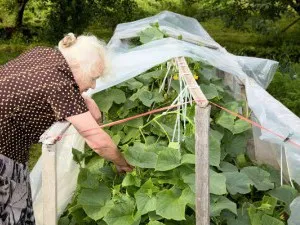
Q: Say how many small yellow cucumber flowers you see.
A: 2